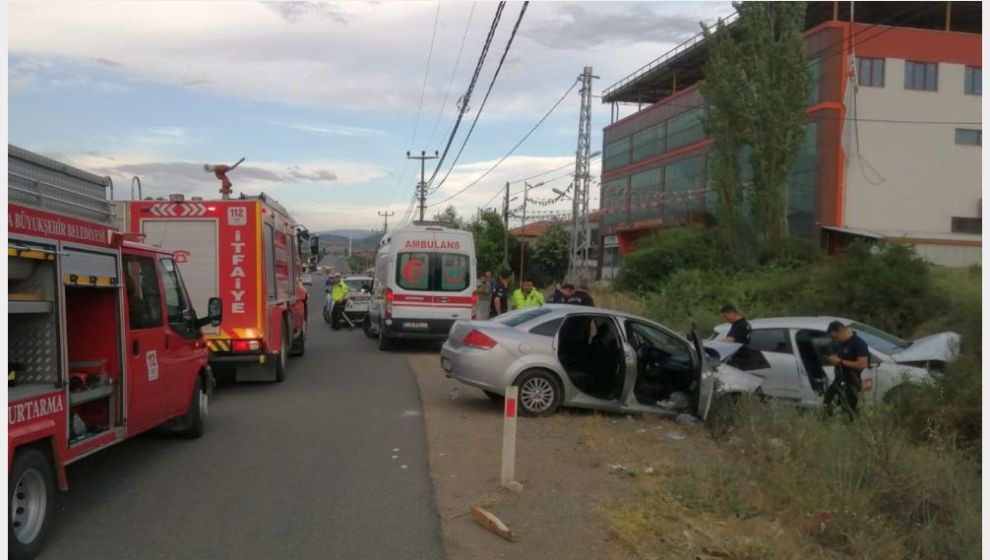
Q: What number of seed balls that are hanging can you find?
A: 0